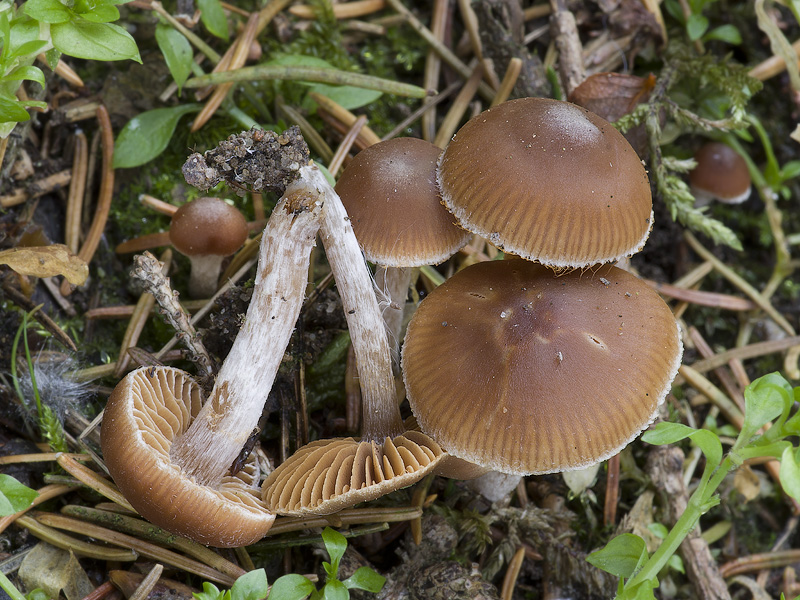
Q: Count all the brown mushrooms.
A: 7